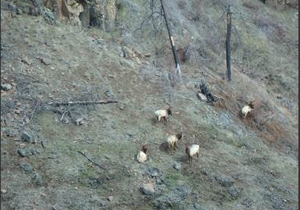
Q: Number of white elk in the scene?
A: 5